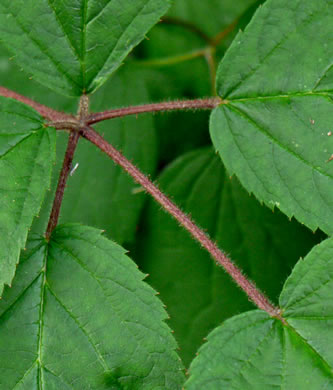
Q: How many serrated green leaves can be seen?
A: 5